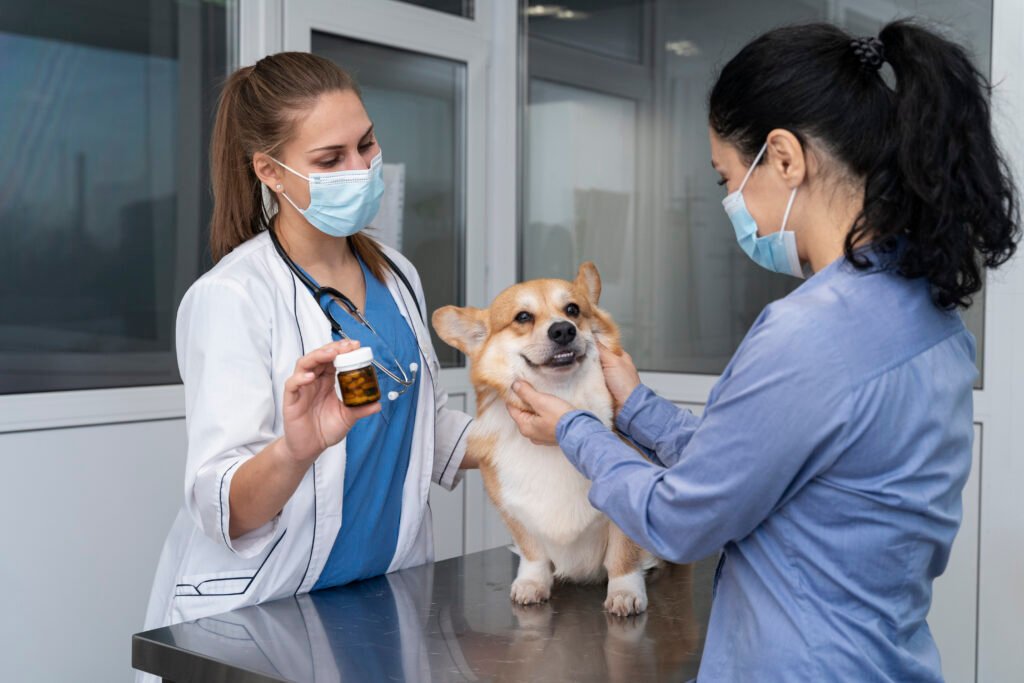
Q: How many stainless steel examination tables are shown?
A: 1